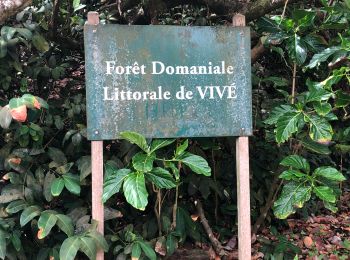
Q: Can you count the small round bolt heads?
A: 4